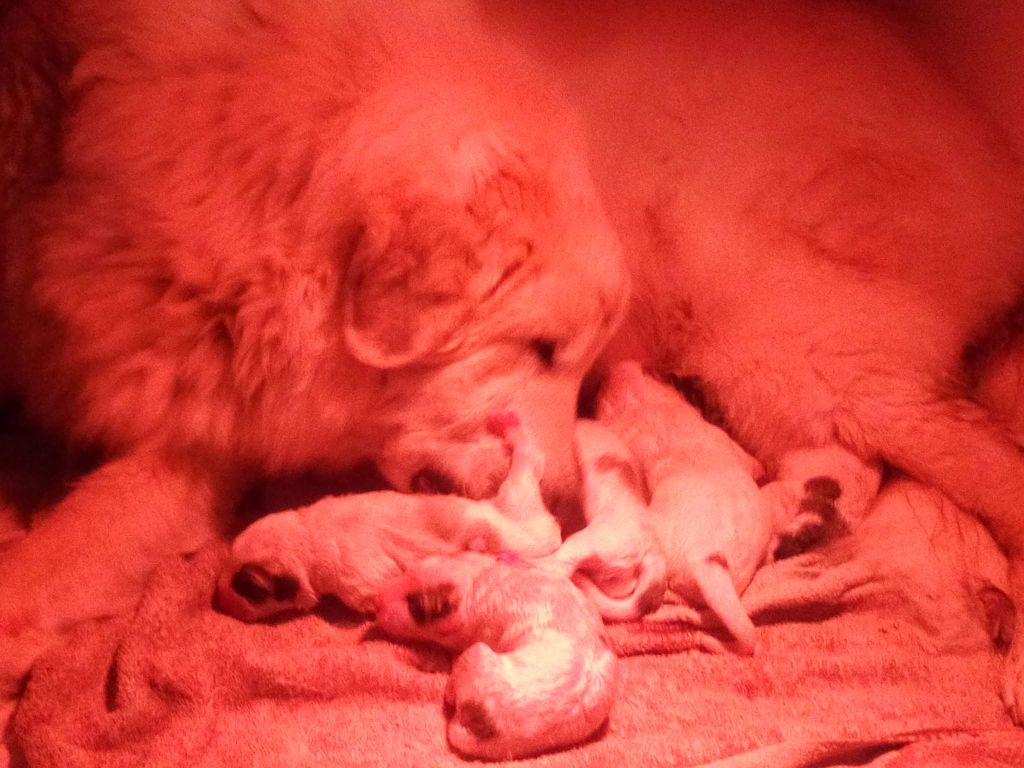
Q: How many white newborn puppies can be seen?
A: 5